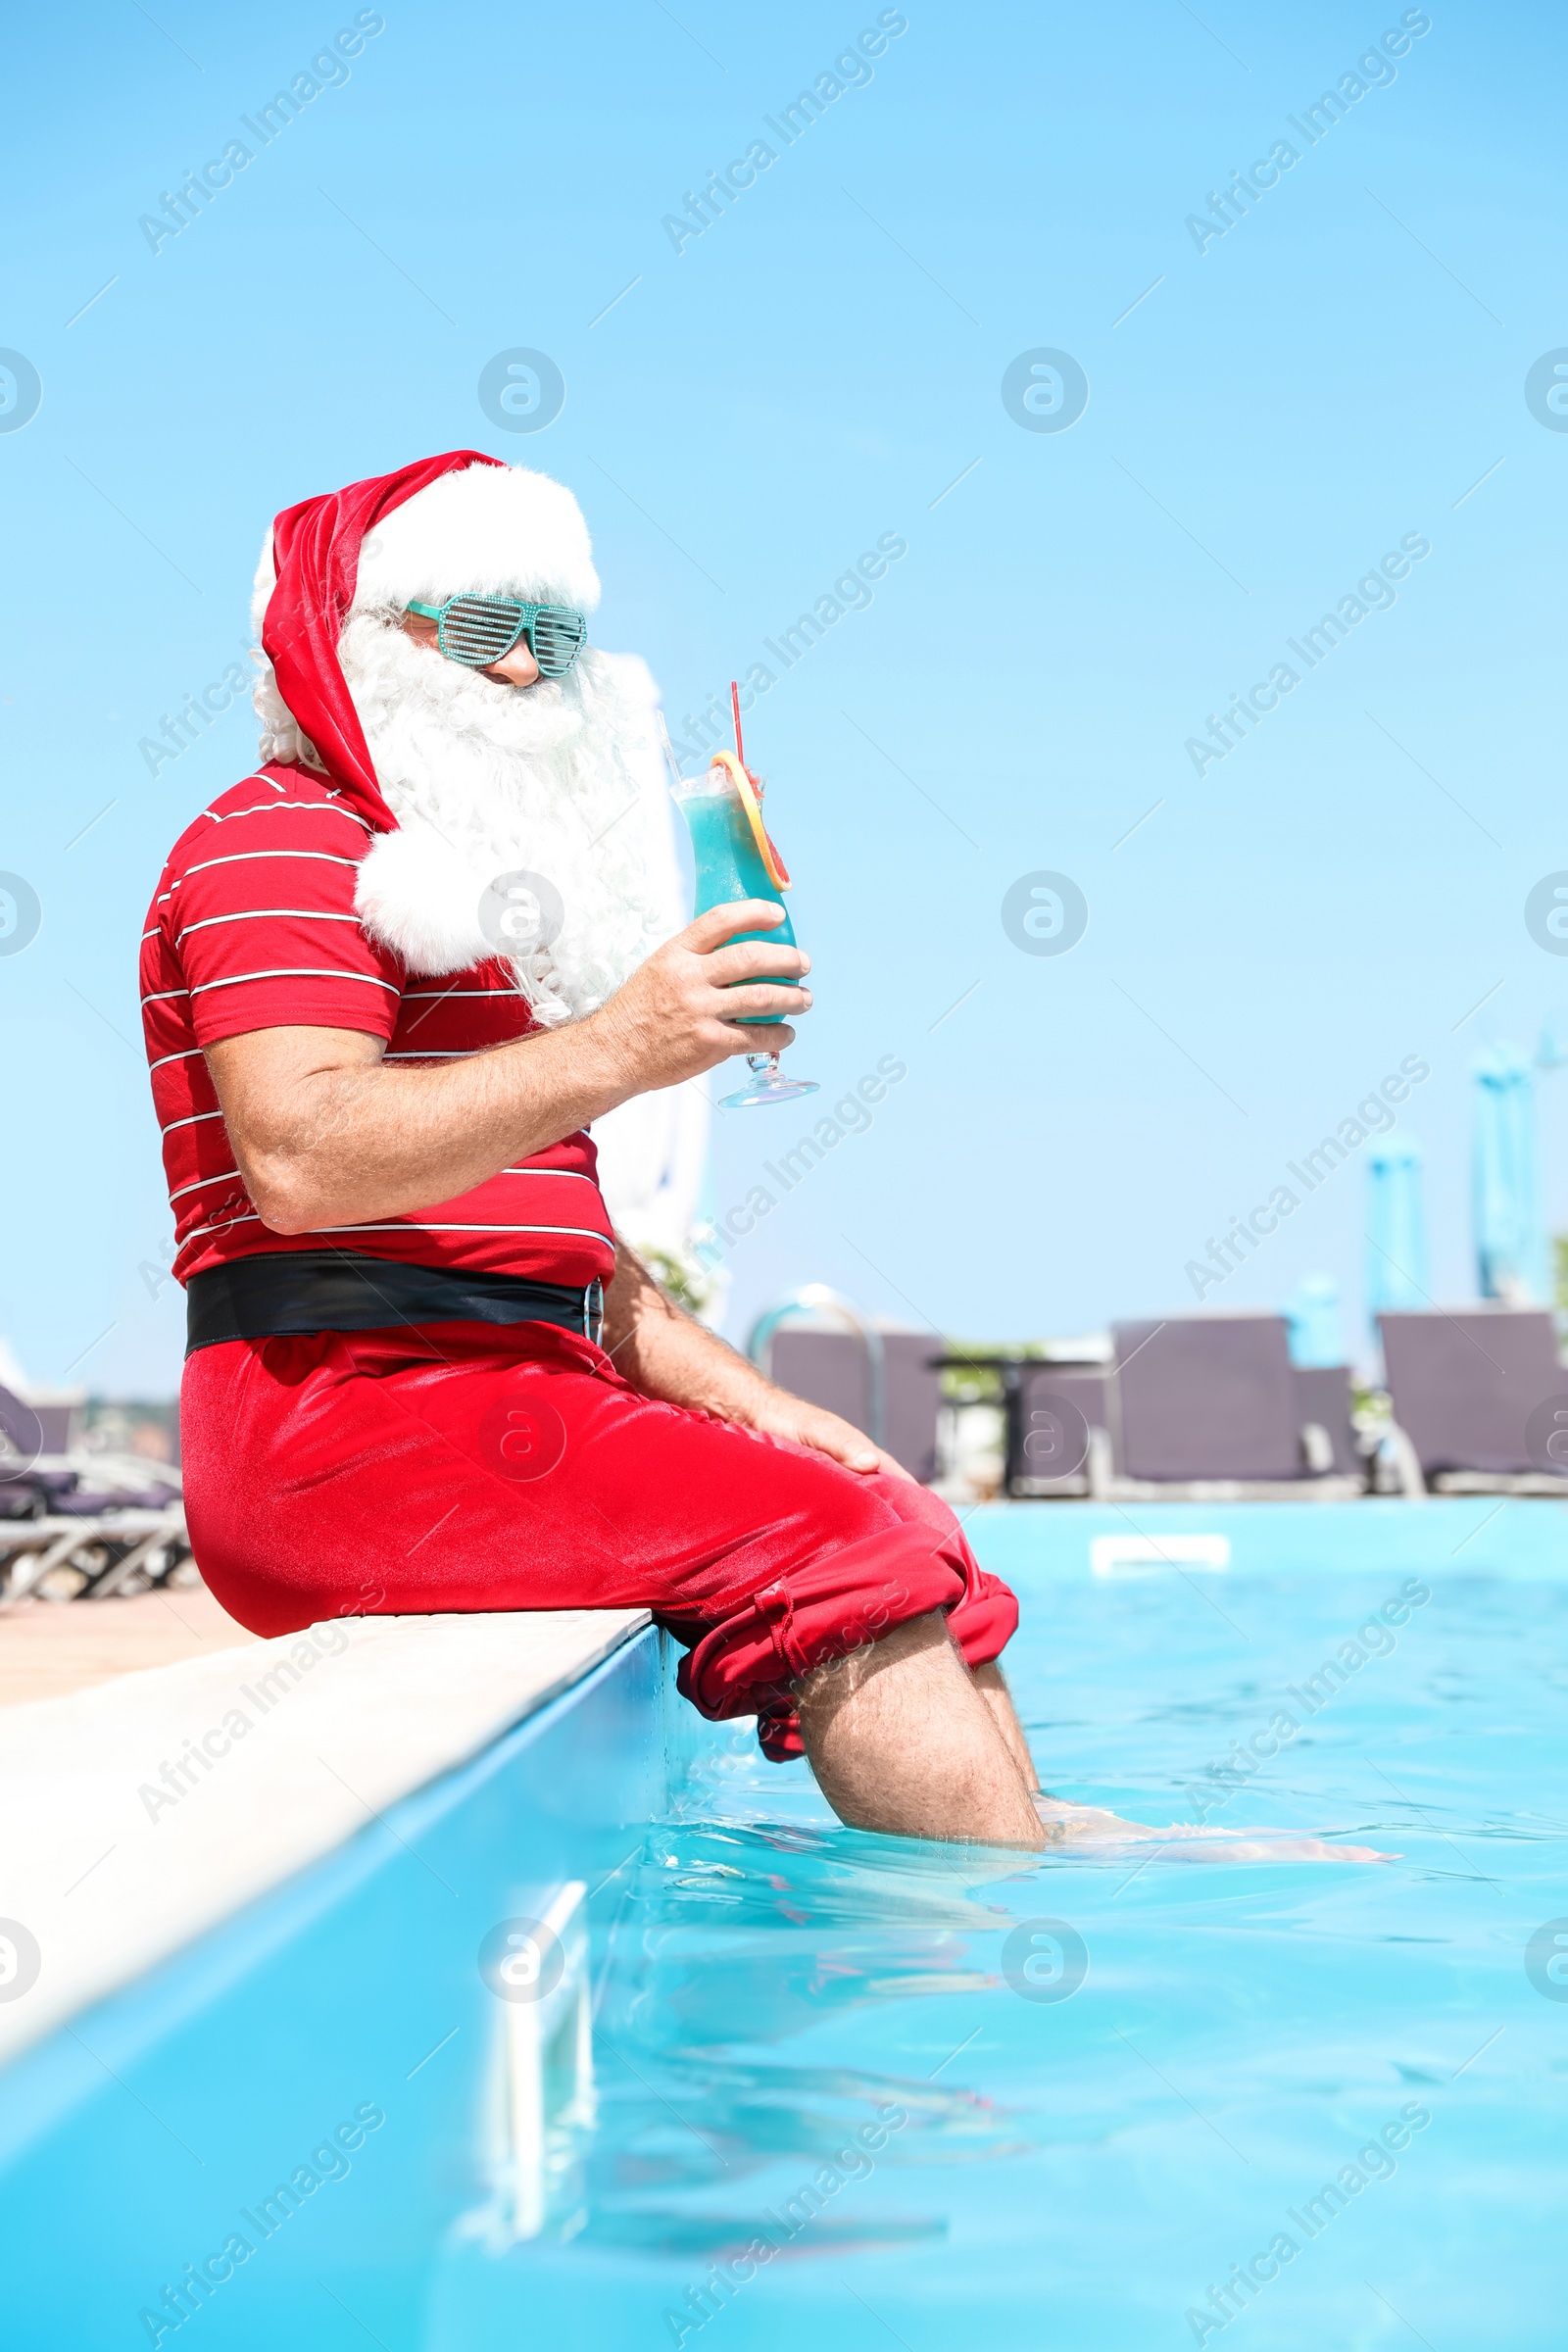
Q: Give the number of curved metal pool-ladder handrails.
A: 1